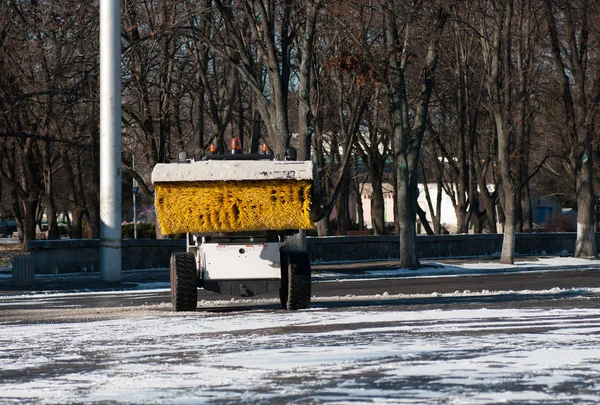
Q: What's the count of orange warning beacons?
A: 3